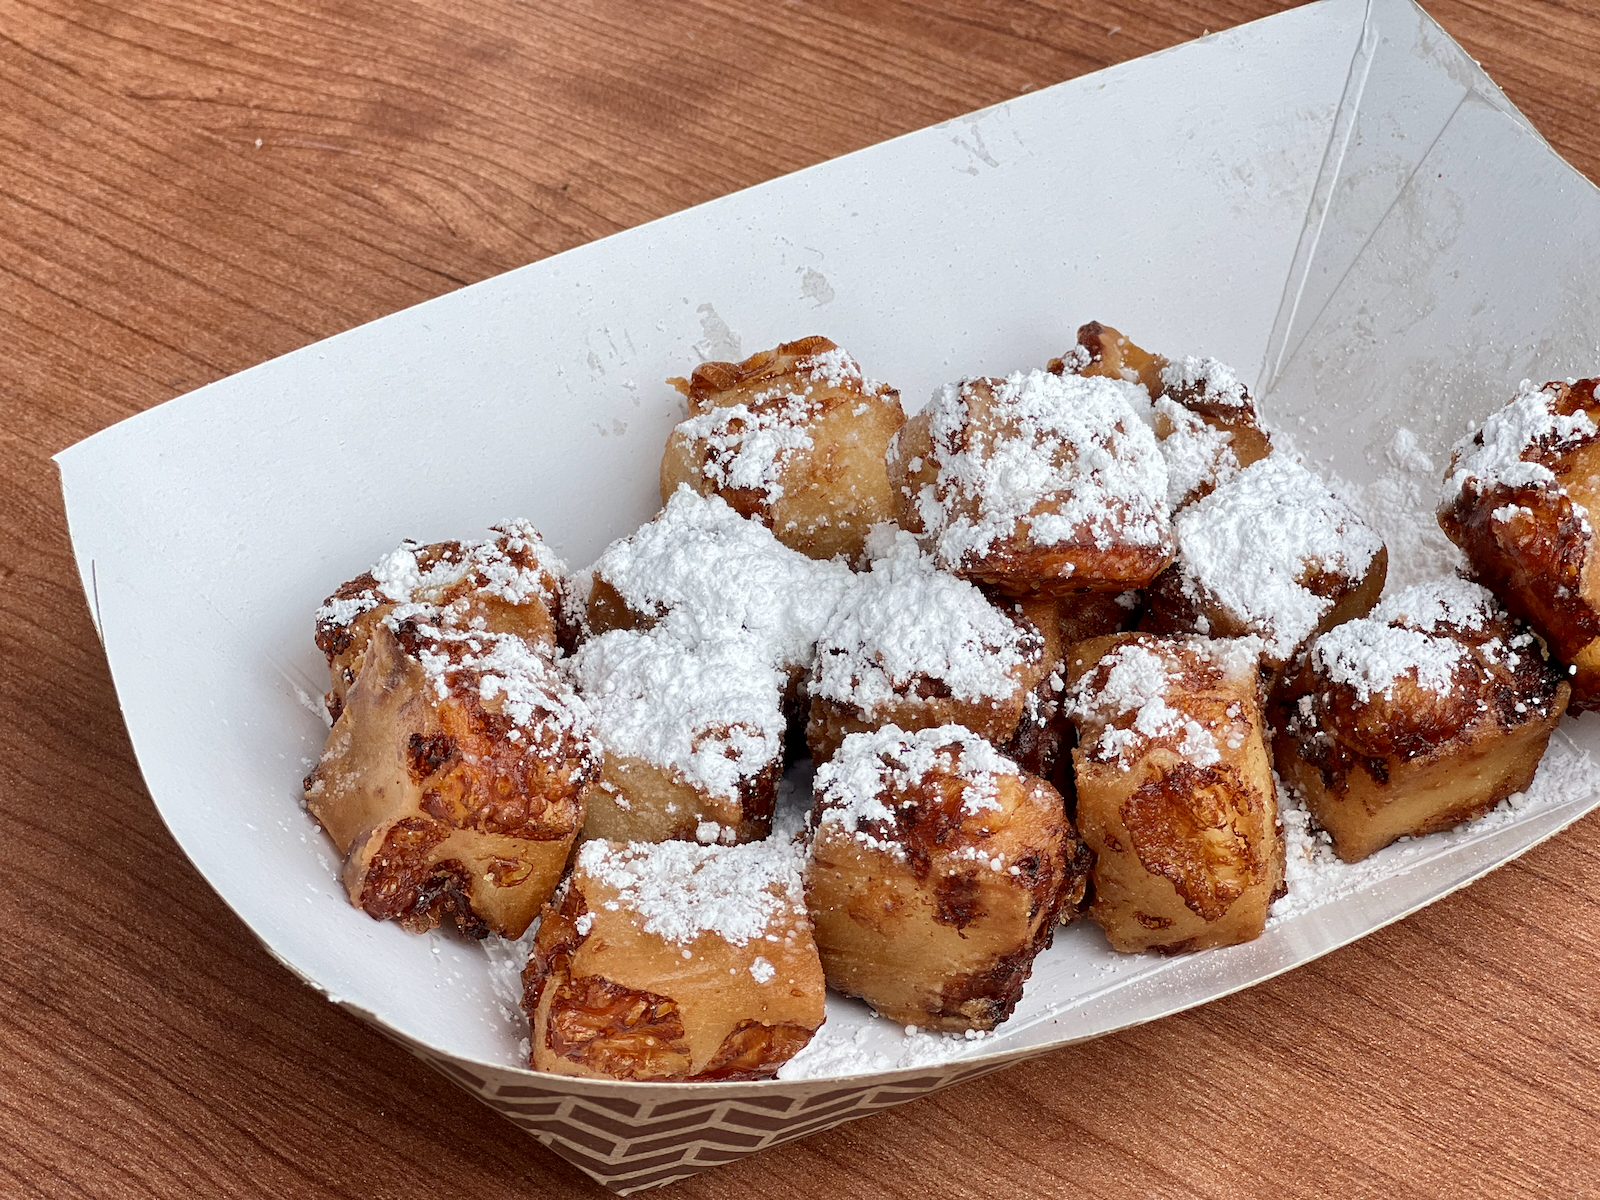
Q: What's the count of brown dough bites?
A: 14